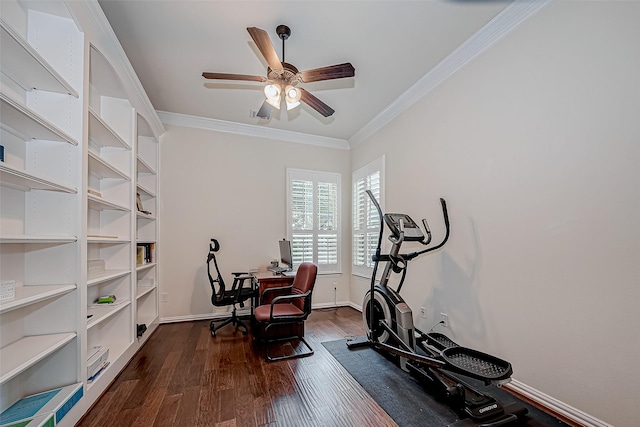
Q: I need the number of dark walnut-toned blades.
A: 5